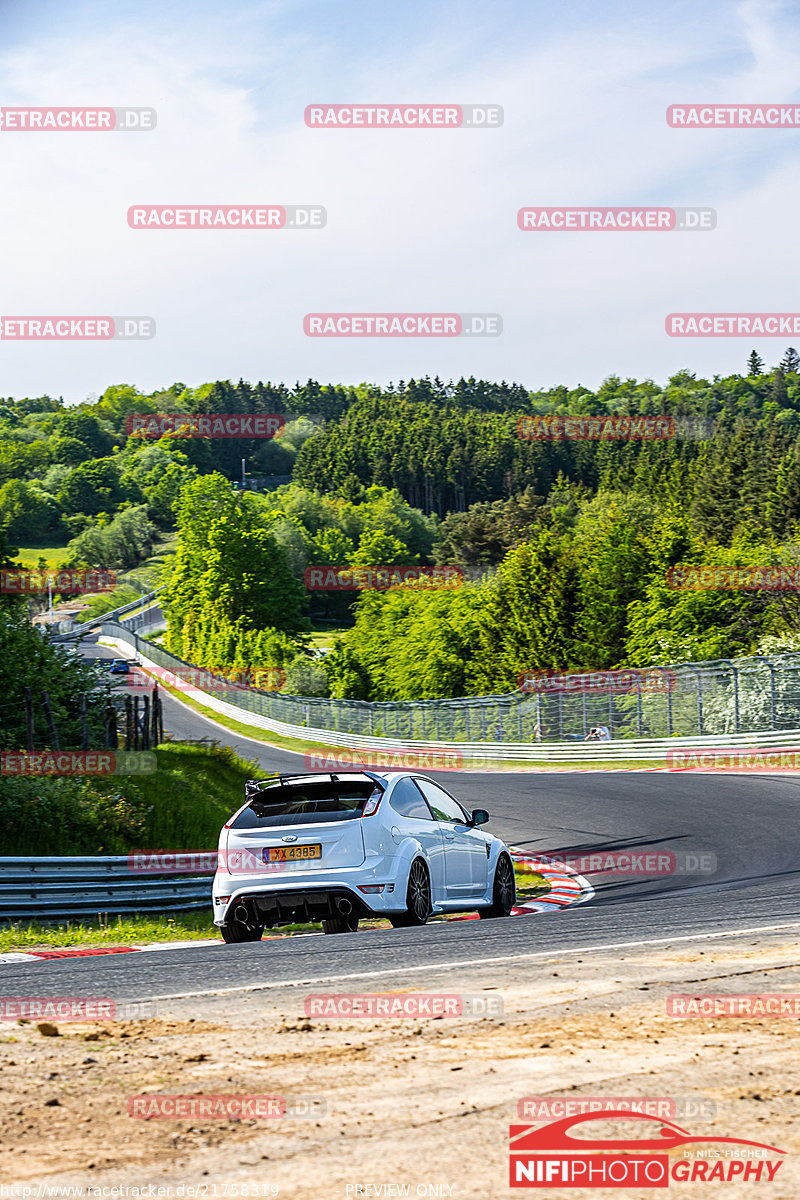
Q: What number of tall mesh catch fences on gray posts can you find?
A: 1